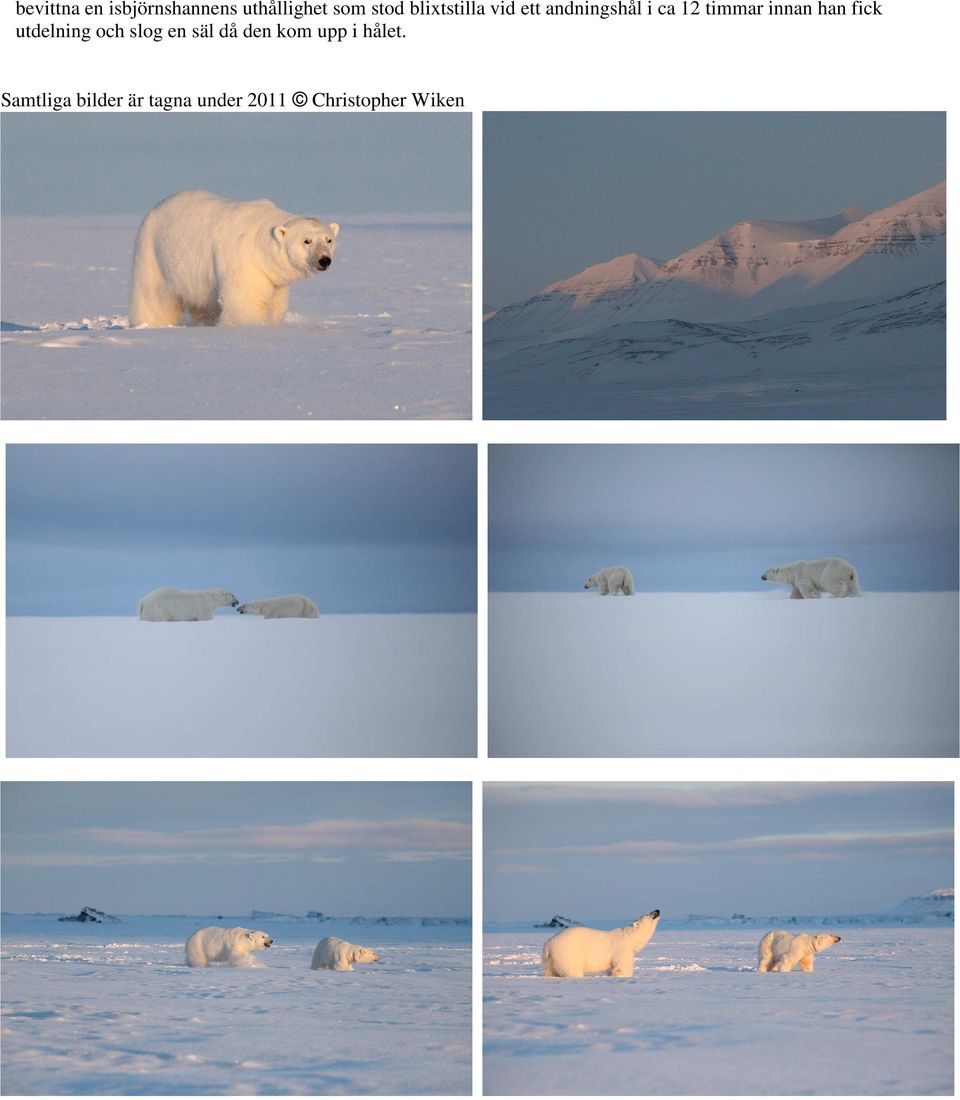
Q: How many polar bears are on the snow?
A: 9